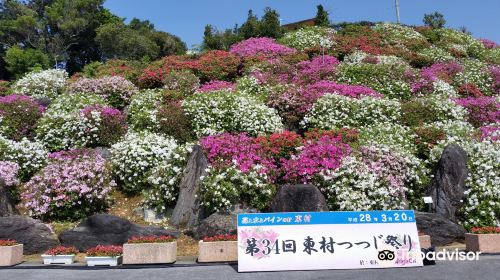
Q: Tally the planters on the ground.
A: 7